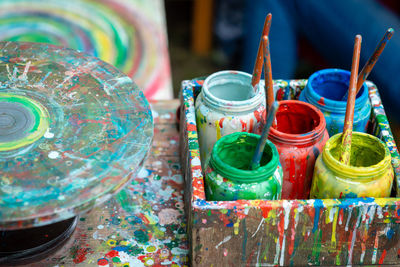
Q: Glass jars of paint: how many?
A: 5